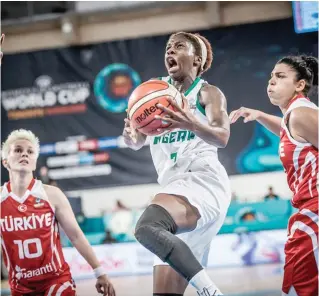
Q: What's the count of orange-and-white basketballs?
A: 1